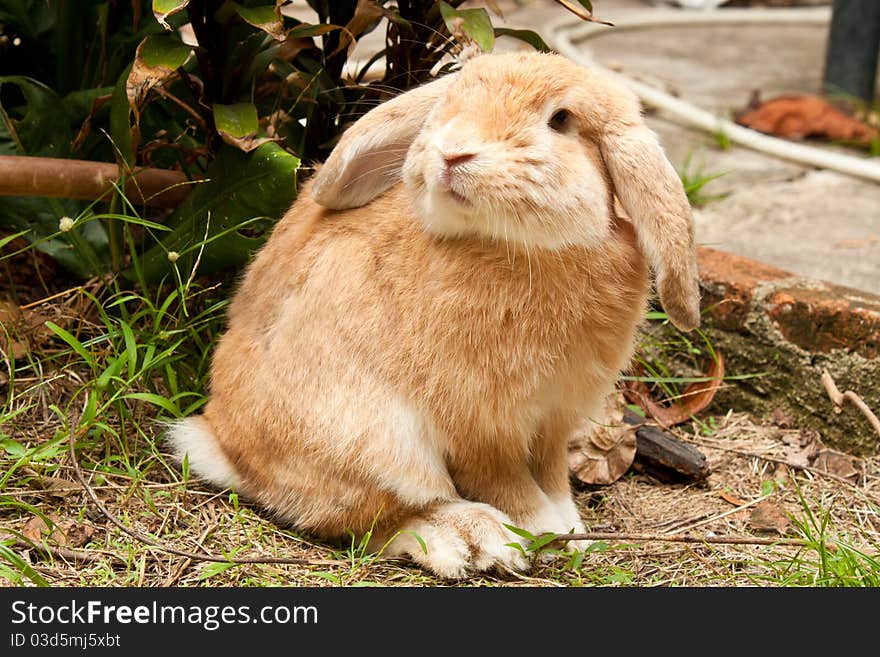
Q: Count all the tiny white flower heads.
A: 2